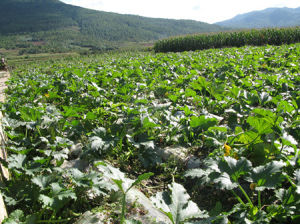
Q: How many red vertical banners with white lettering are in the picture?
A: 0